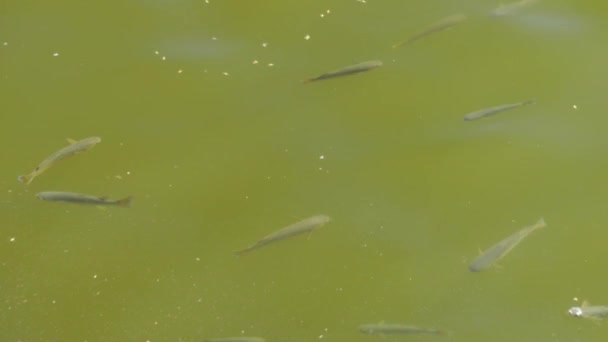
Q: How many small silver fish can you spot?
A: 11